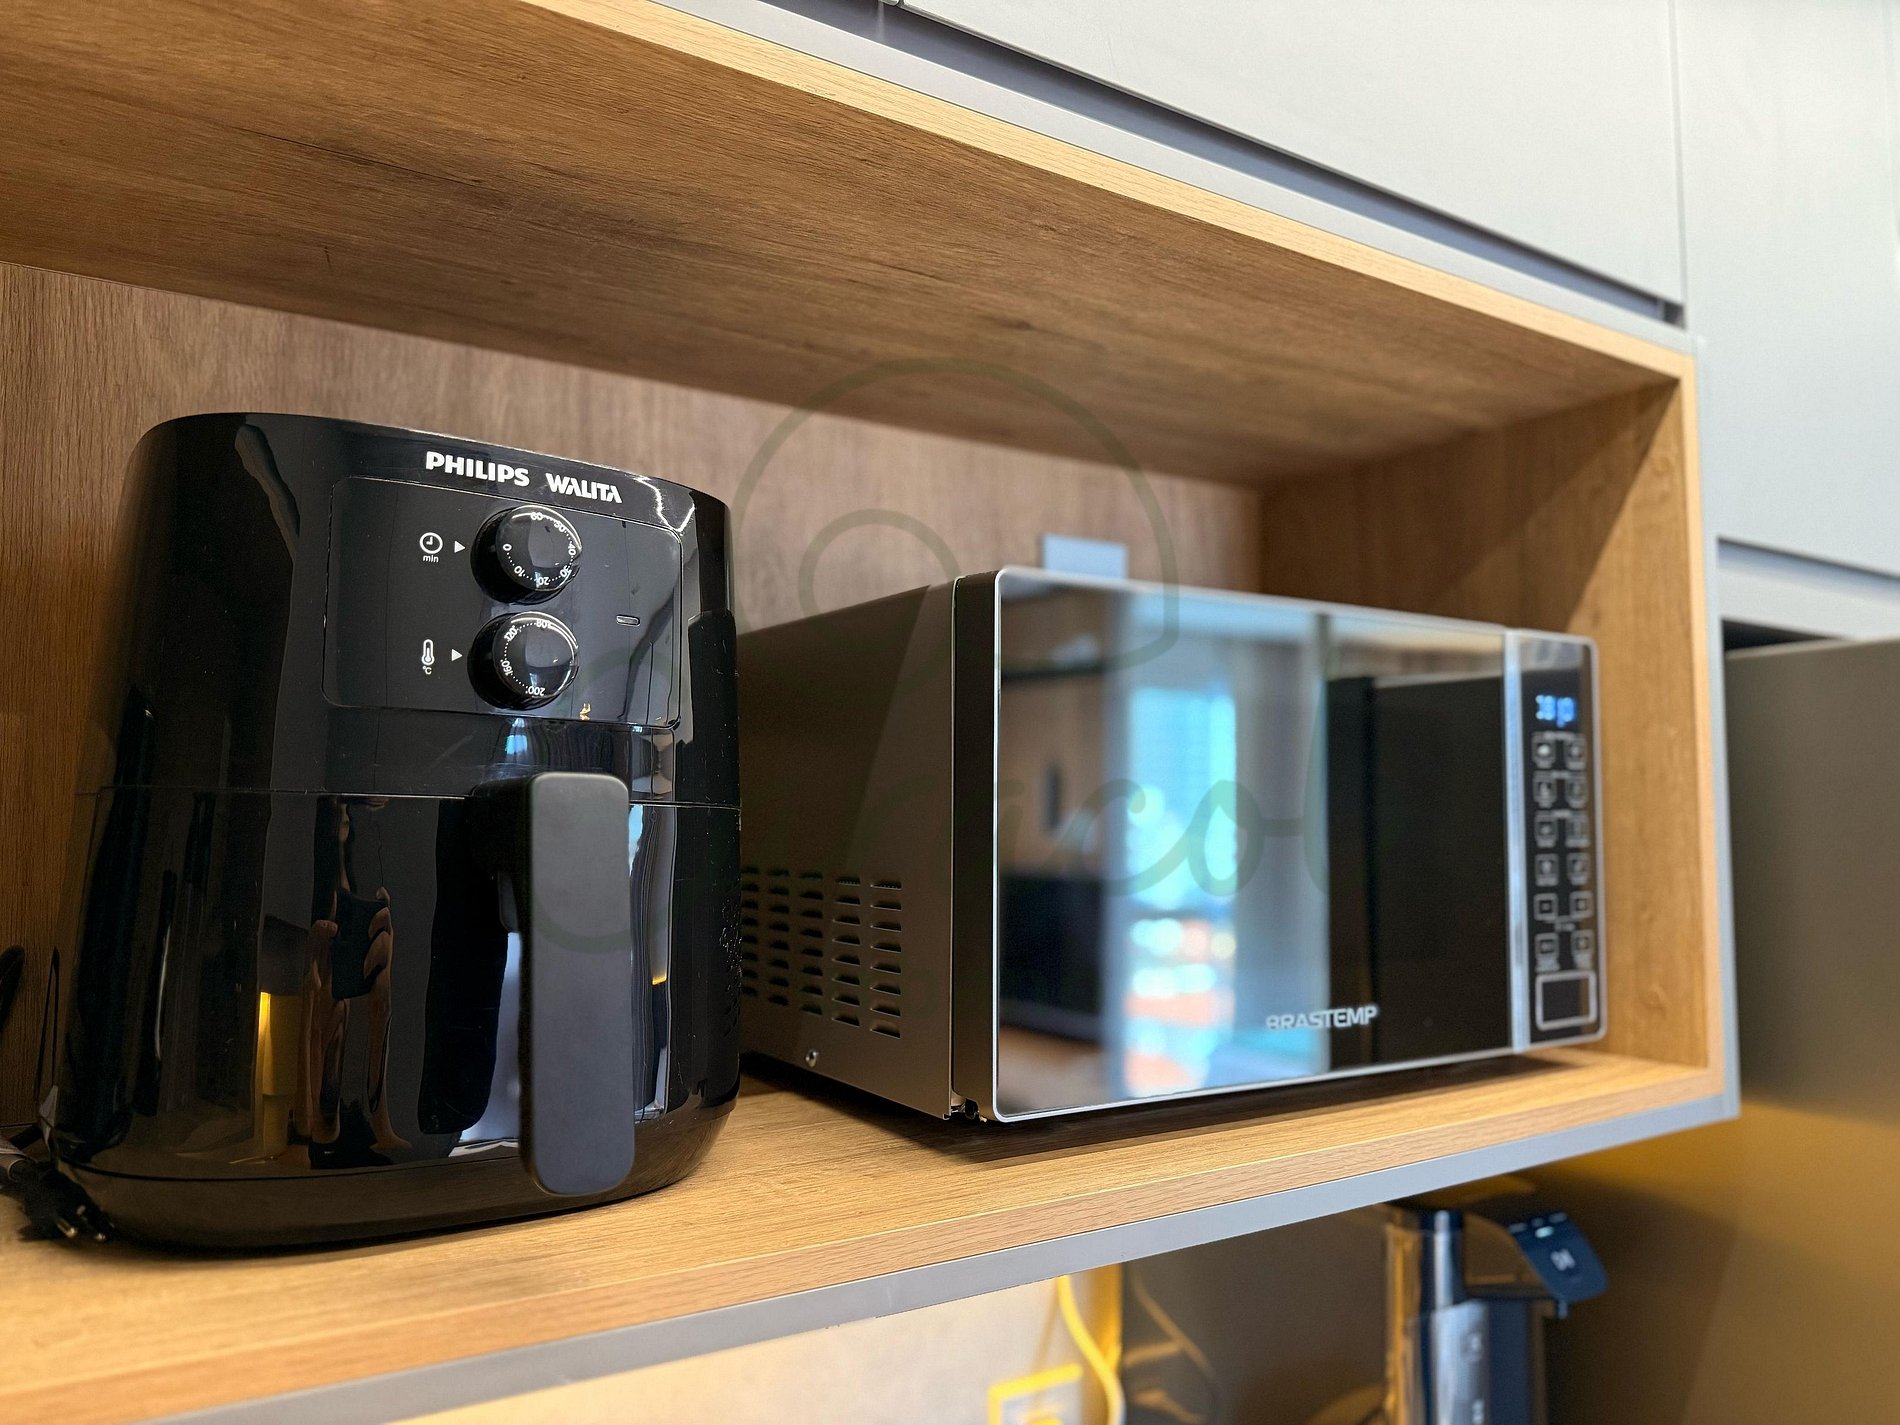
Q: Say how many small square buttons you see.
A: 12